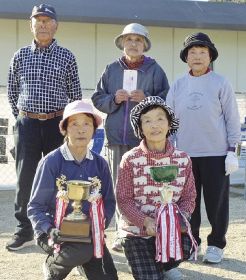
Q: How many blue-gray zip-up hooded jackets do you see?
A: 1